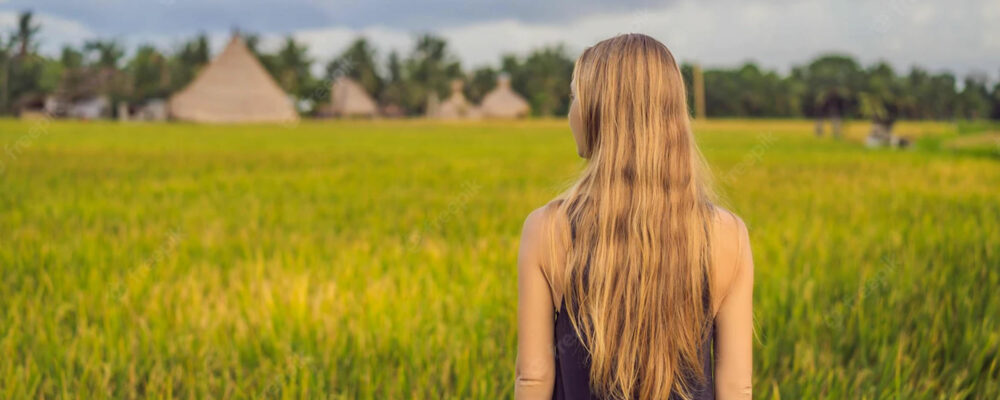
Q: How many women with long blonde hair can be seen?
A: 1